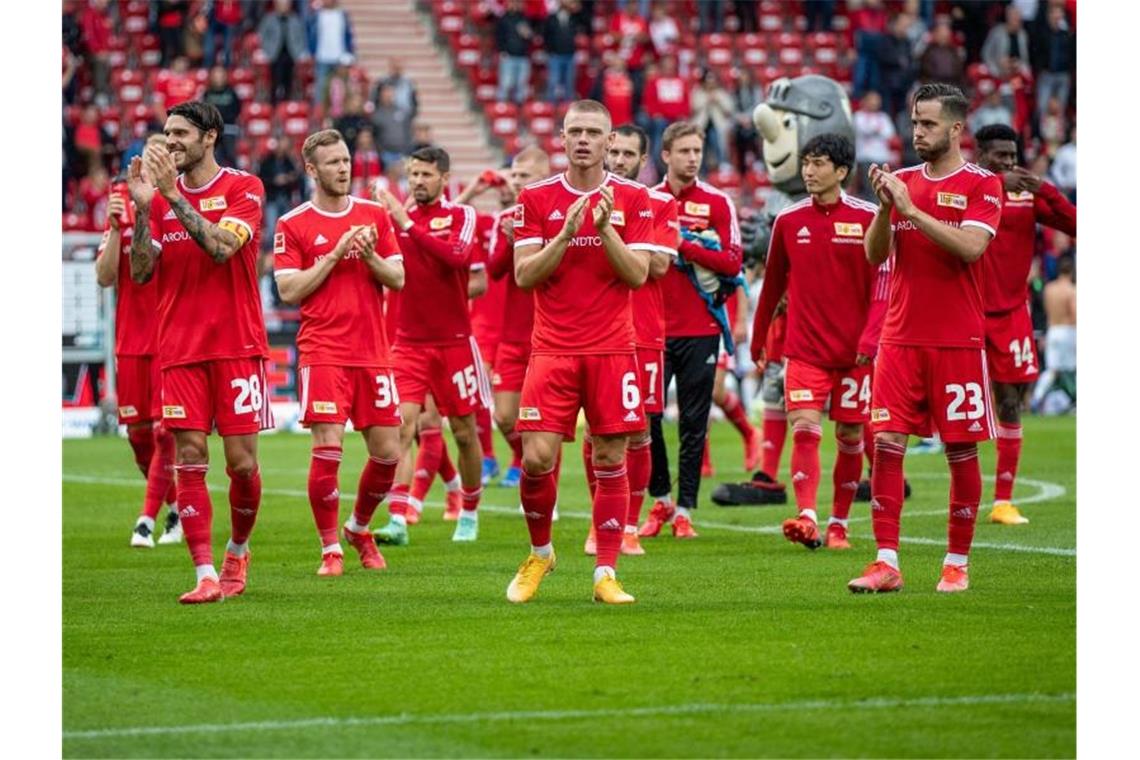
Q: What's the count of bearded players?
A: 5